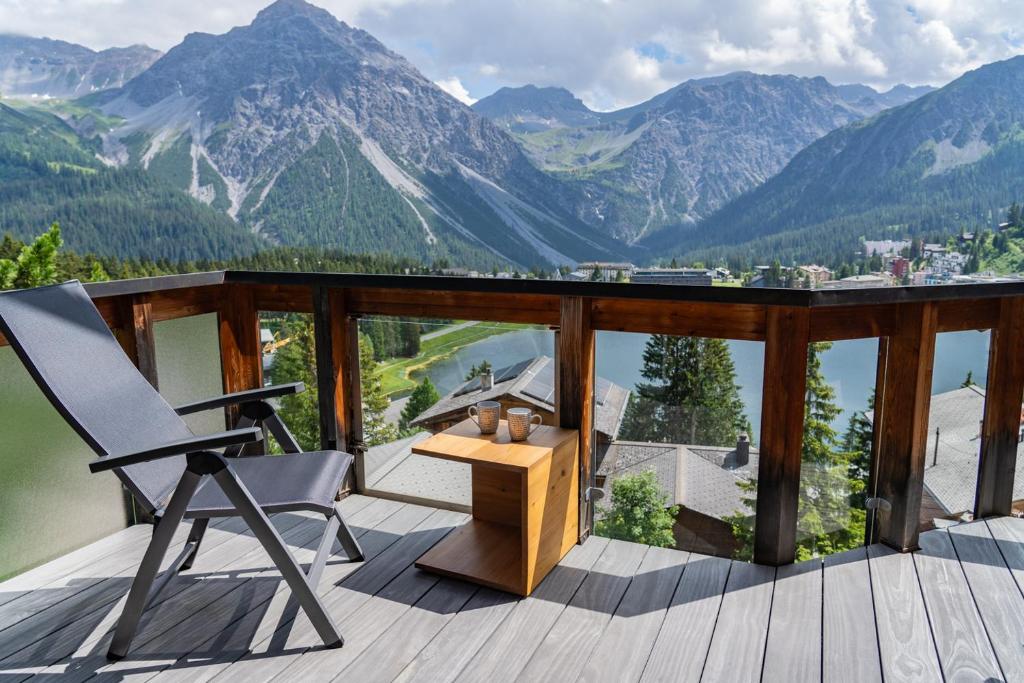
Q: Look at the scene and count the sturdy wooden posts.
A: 7